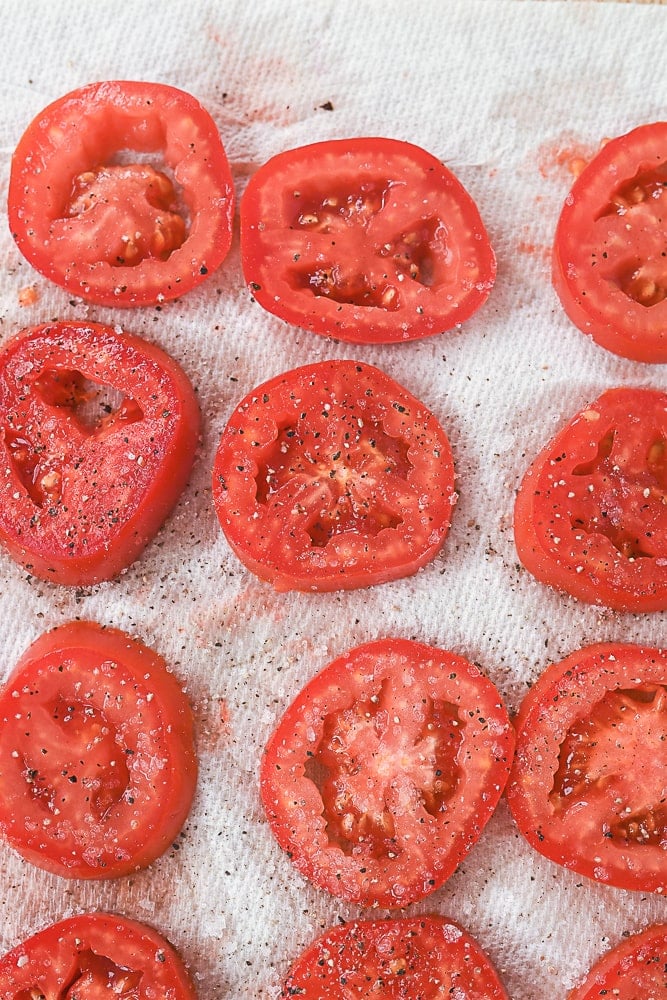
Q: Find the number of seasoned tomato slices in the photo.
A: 12